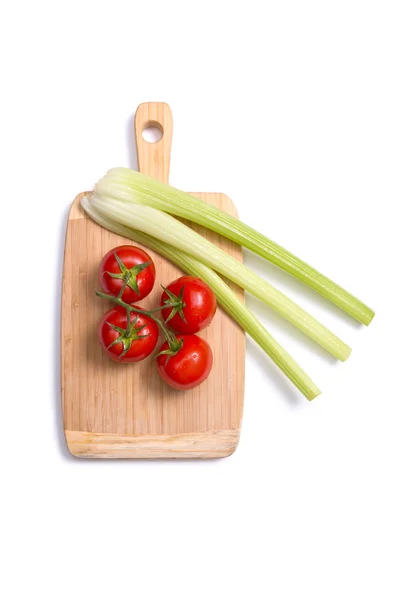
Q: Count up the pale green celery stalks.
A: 3